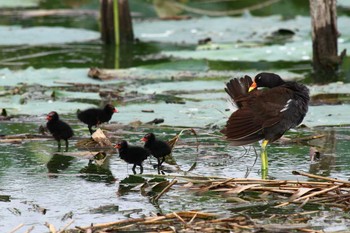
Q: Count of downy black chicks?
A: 4